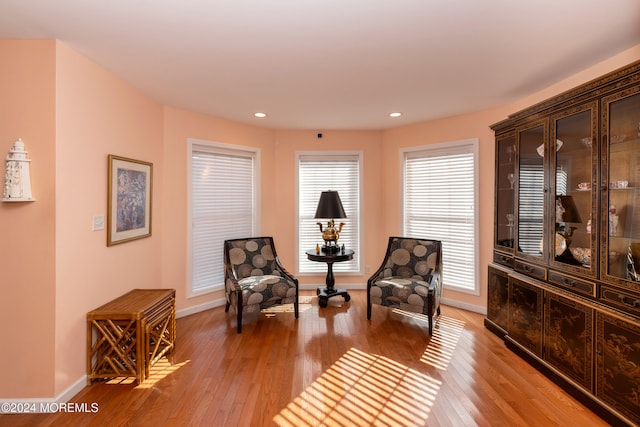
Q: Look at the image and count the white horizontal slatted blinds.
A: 3